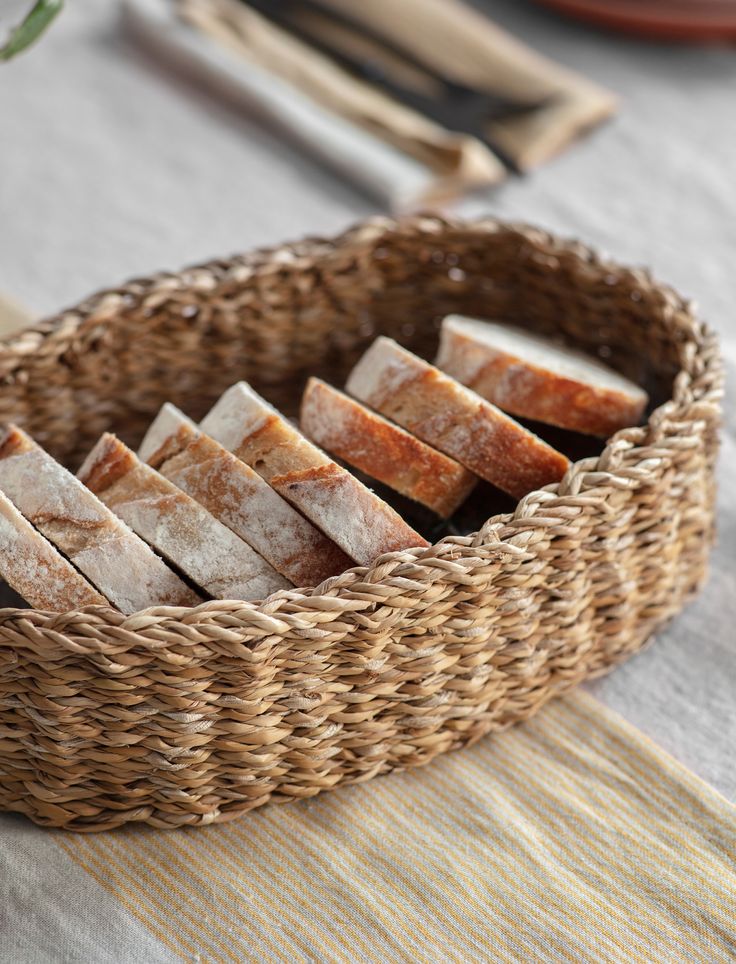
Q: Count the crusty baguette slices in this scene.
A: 8